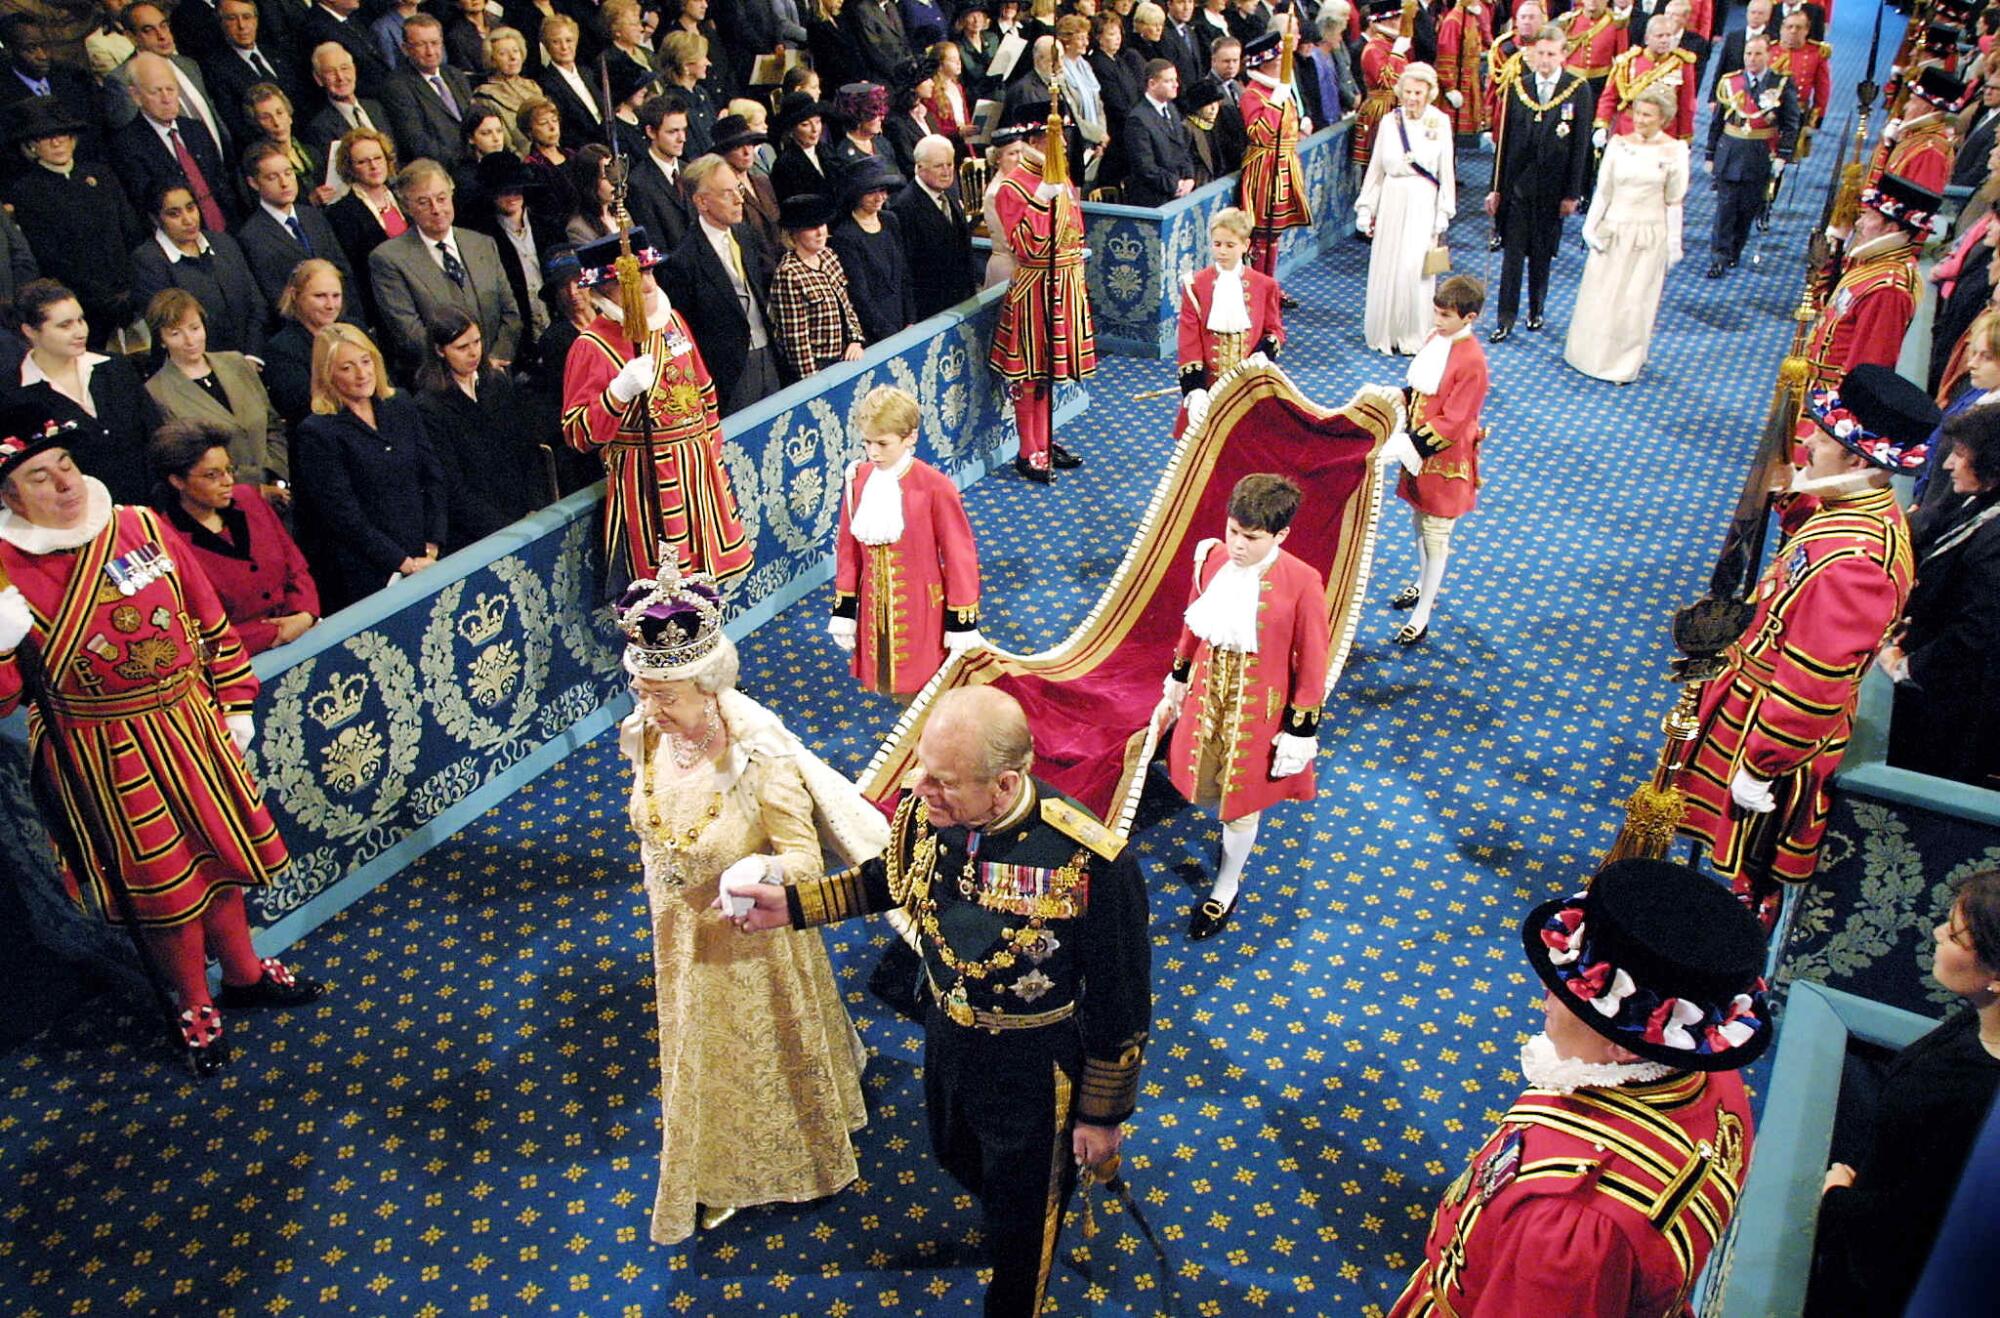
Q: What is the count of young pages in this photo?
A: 4